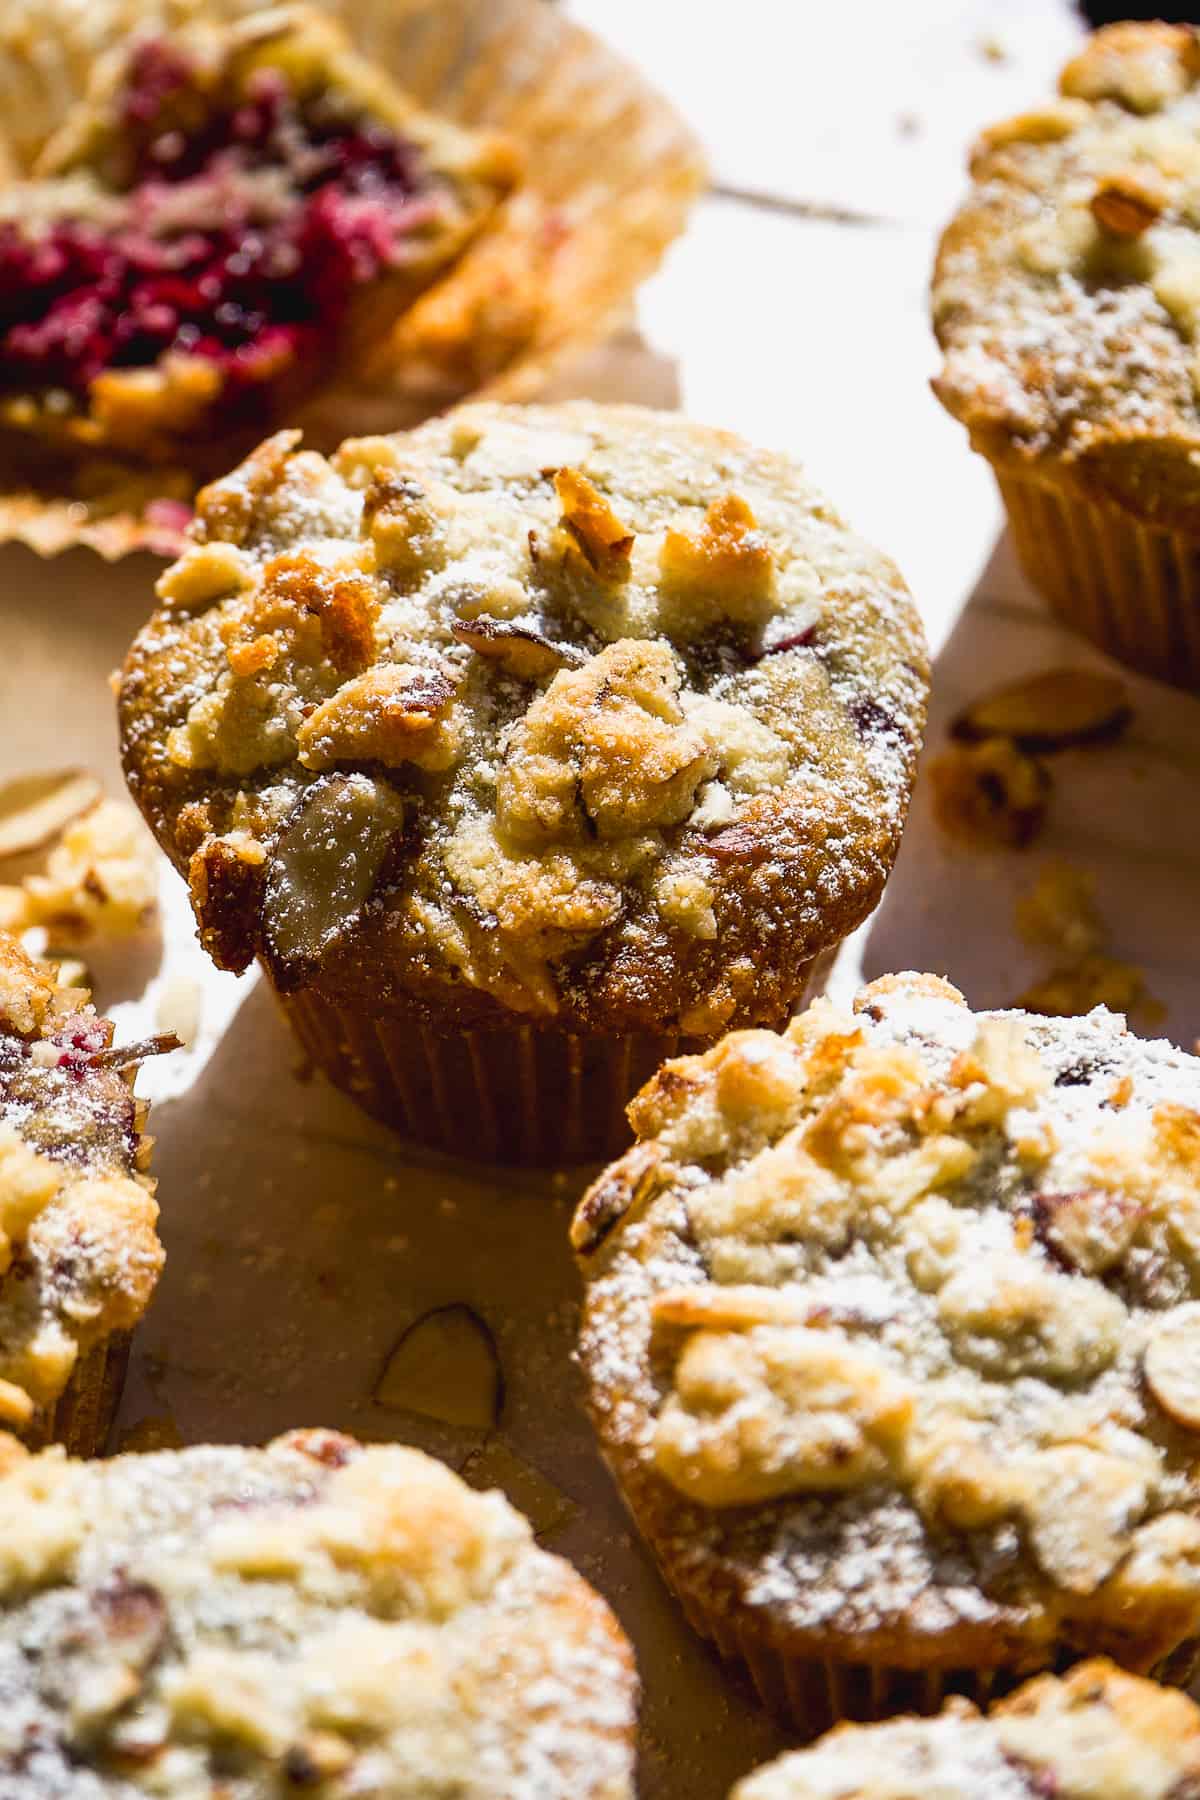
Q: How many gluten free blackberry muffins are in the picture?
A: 7